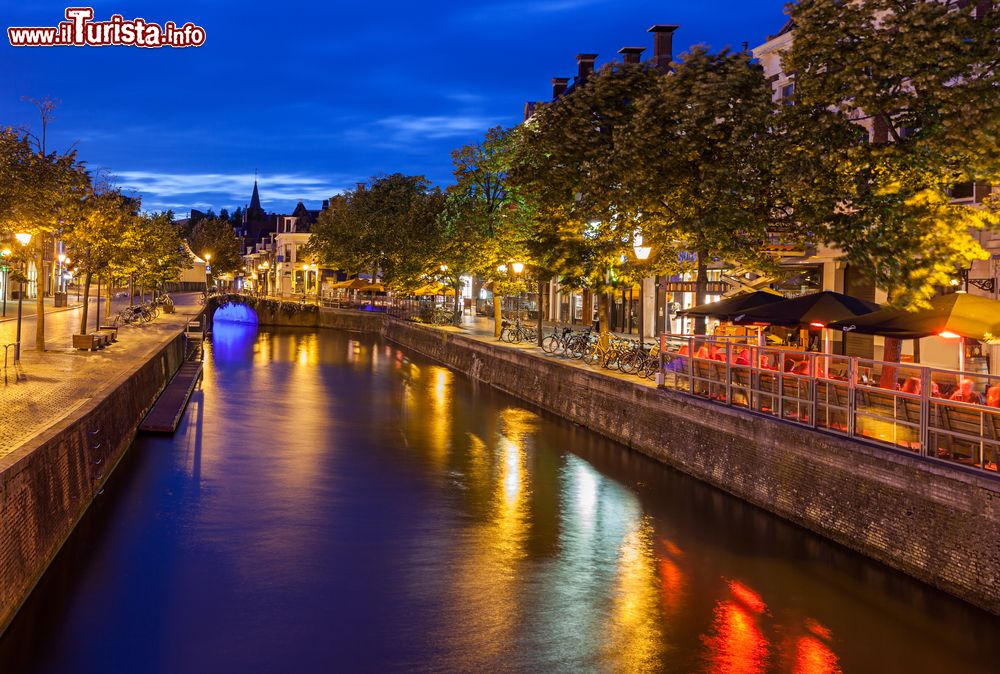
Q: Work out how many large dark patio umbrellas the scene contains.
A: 3